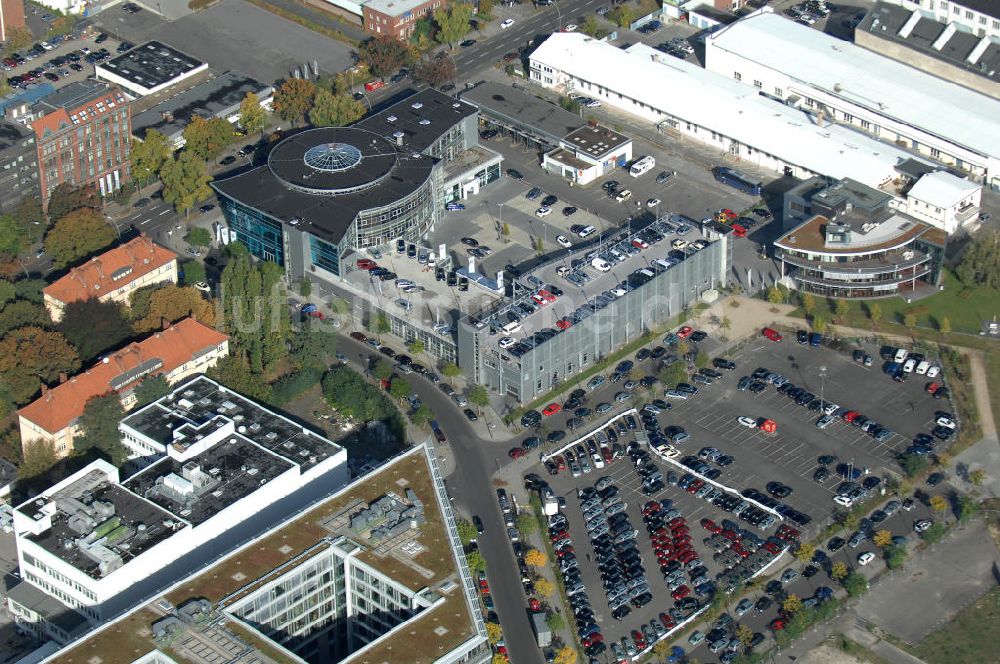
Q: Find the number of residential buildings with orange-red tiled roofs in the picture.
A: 2